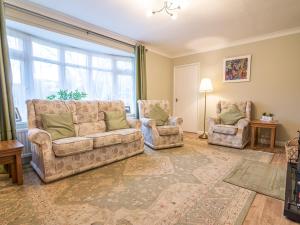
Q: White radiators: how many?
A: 1